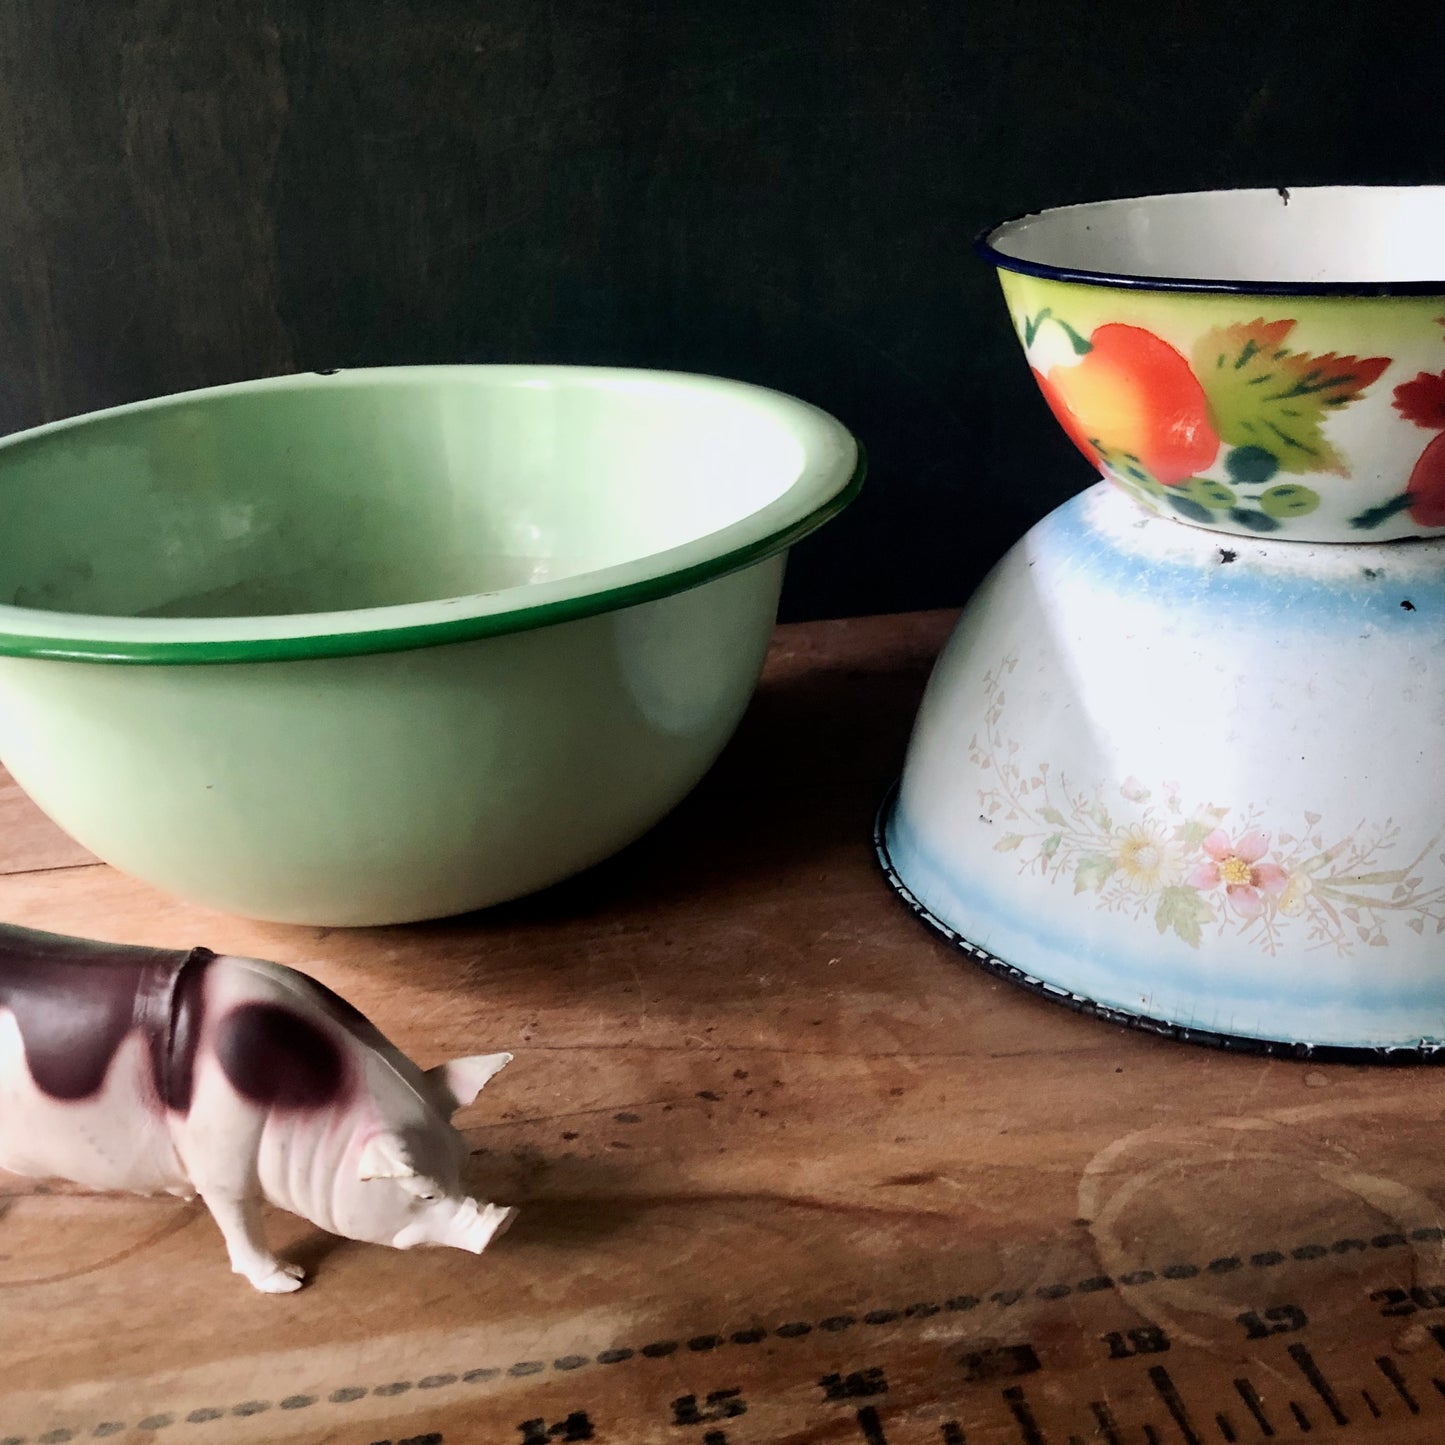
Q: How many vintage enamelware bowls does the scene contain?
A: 3